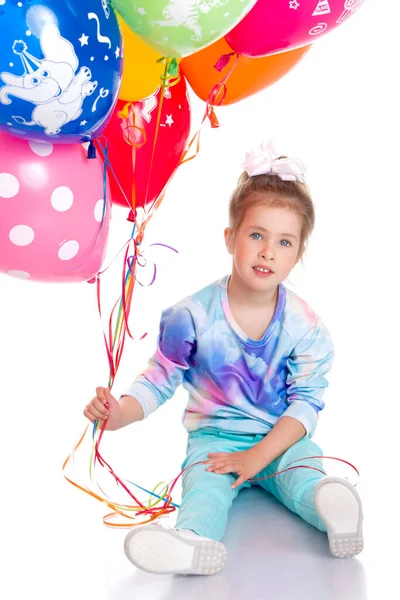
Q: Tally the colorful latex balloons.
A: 7